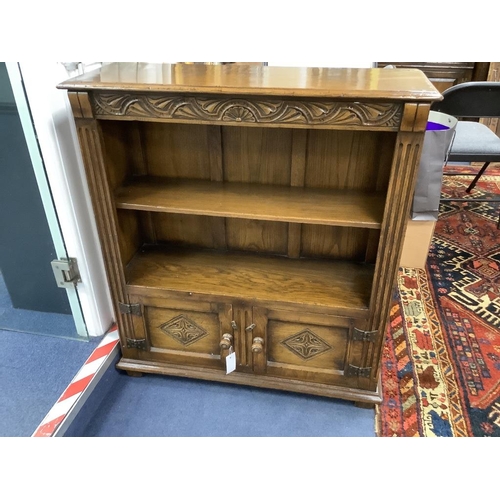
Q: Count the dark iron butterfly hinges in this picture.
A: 4